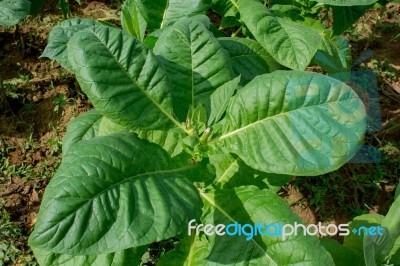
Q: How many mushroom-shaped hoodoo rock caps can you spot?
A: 0